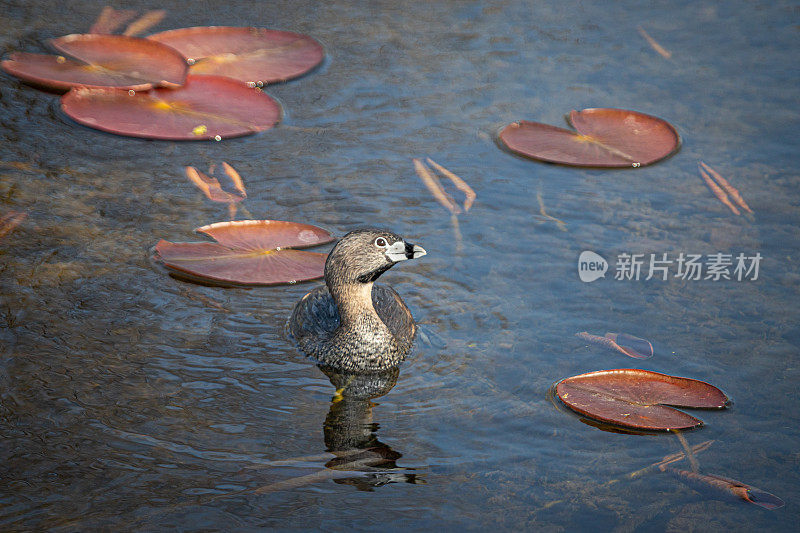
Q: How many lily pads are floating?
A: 6